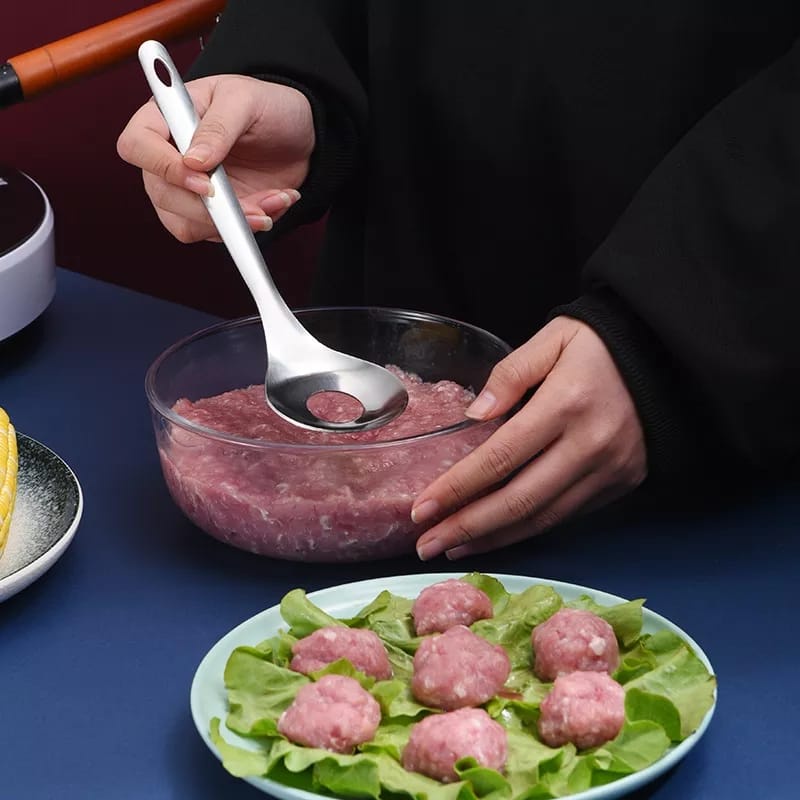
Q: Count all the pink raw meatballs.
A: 7